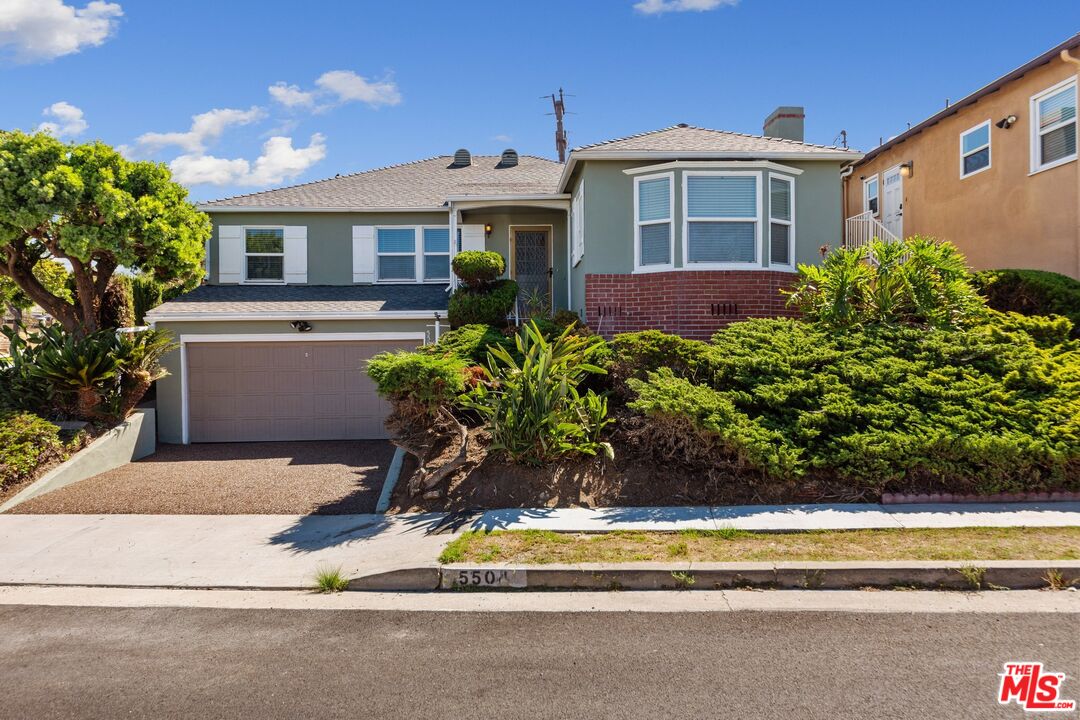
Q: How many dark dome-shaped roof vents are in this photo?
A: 2